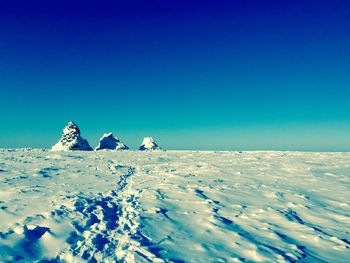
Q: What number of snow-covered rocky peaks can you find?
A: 3